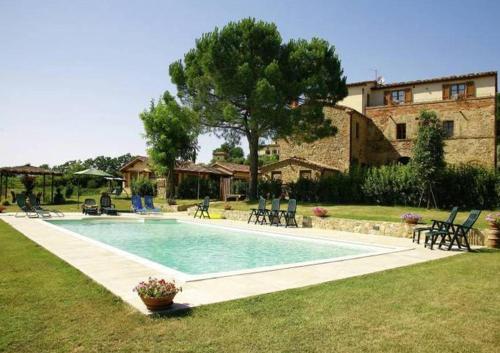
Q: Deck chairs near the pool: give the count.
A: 12